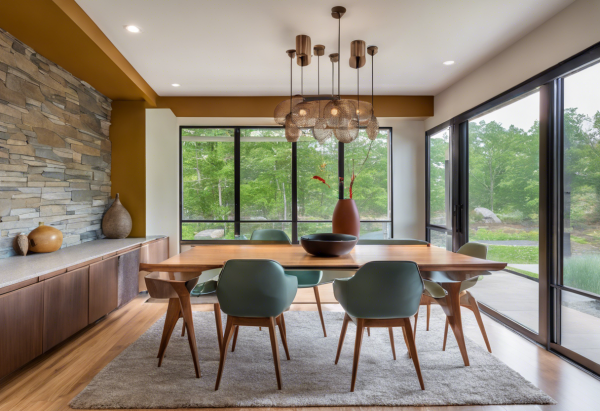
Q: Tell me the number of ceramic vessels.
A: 5